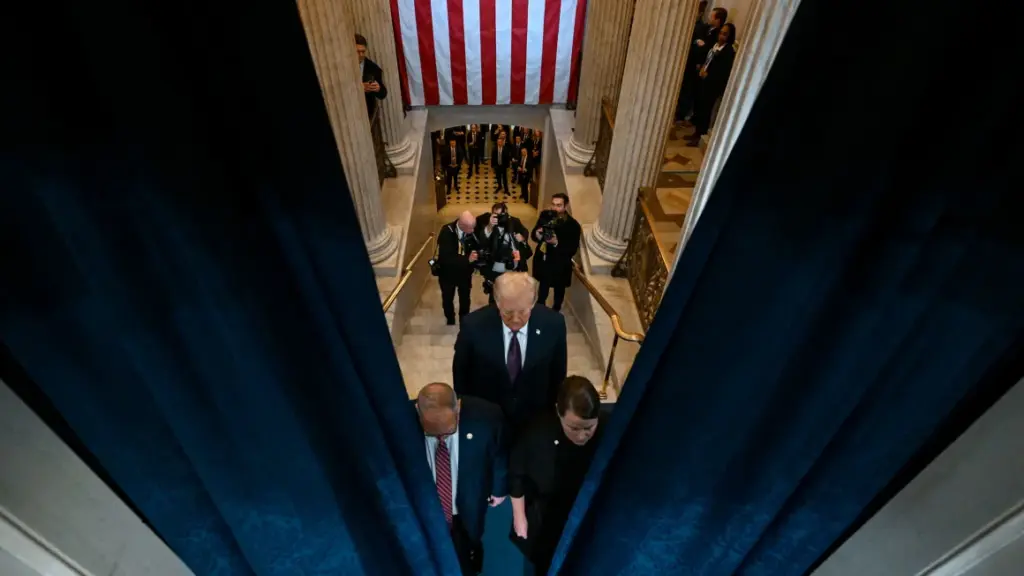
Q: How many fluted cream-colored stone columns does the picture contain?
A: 5